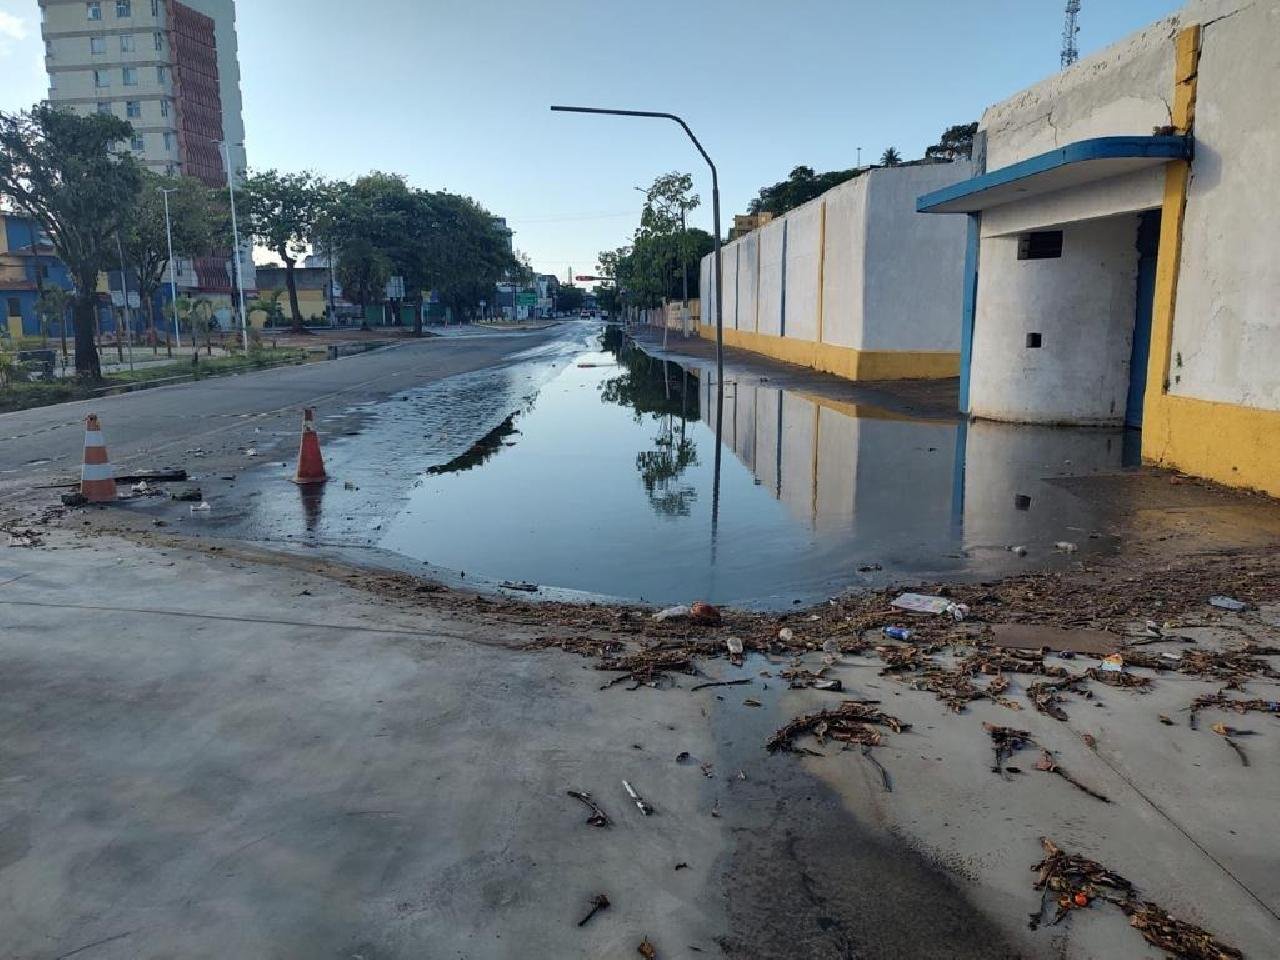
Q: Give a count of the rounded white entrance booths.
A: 1